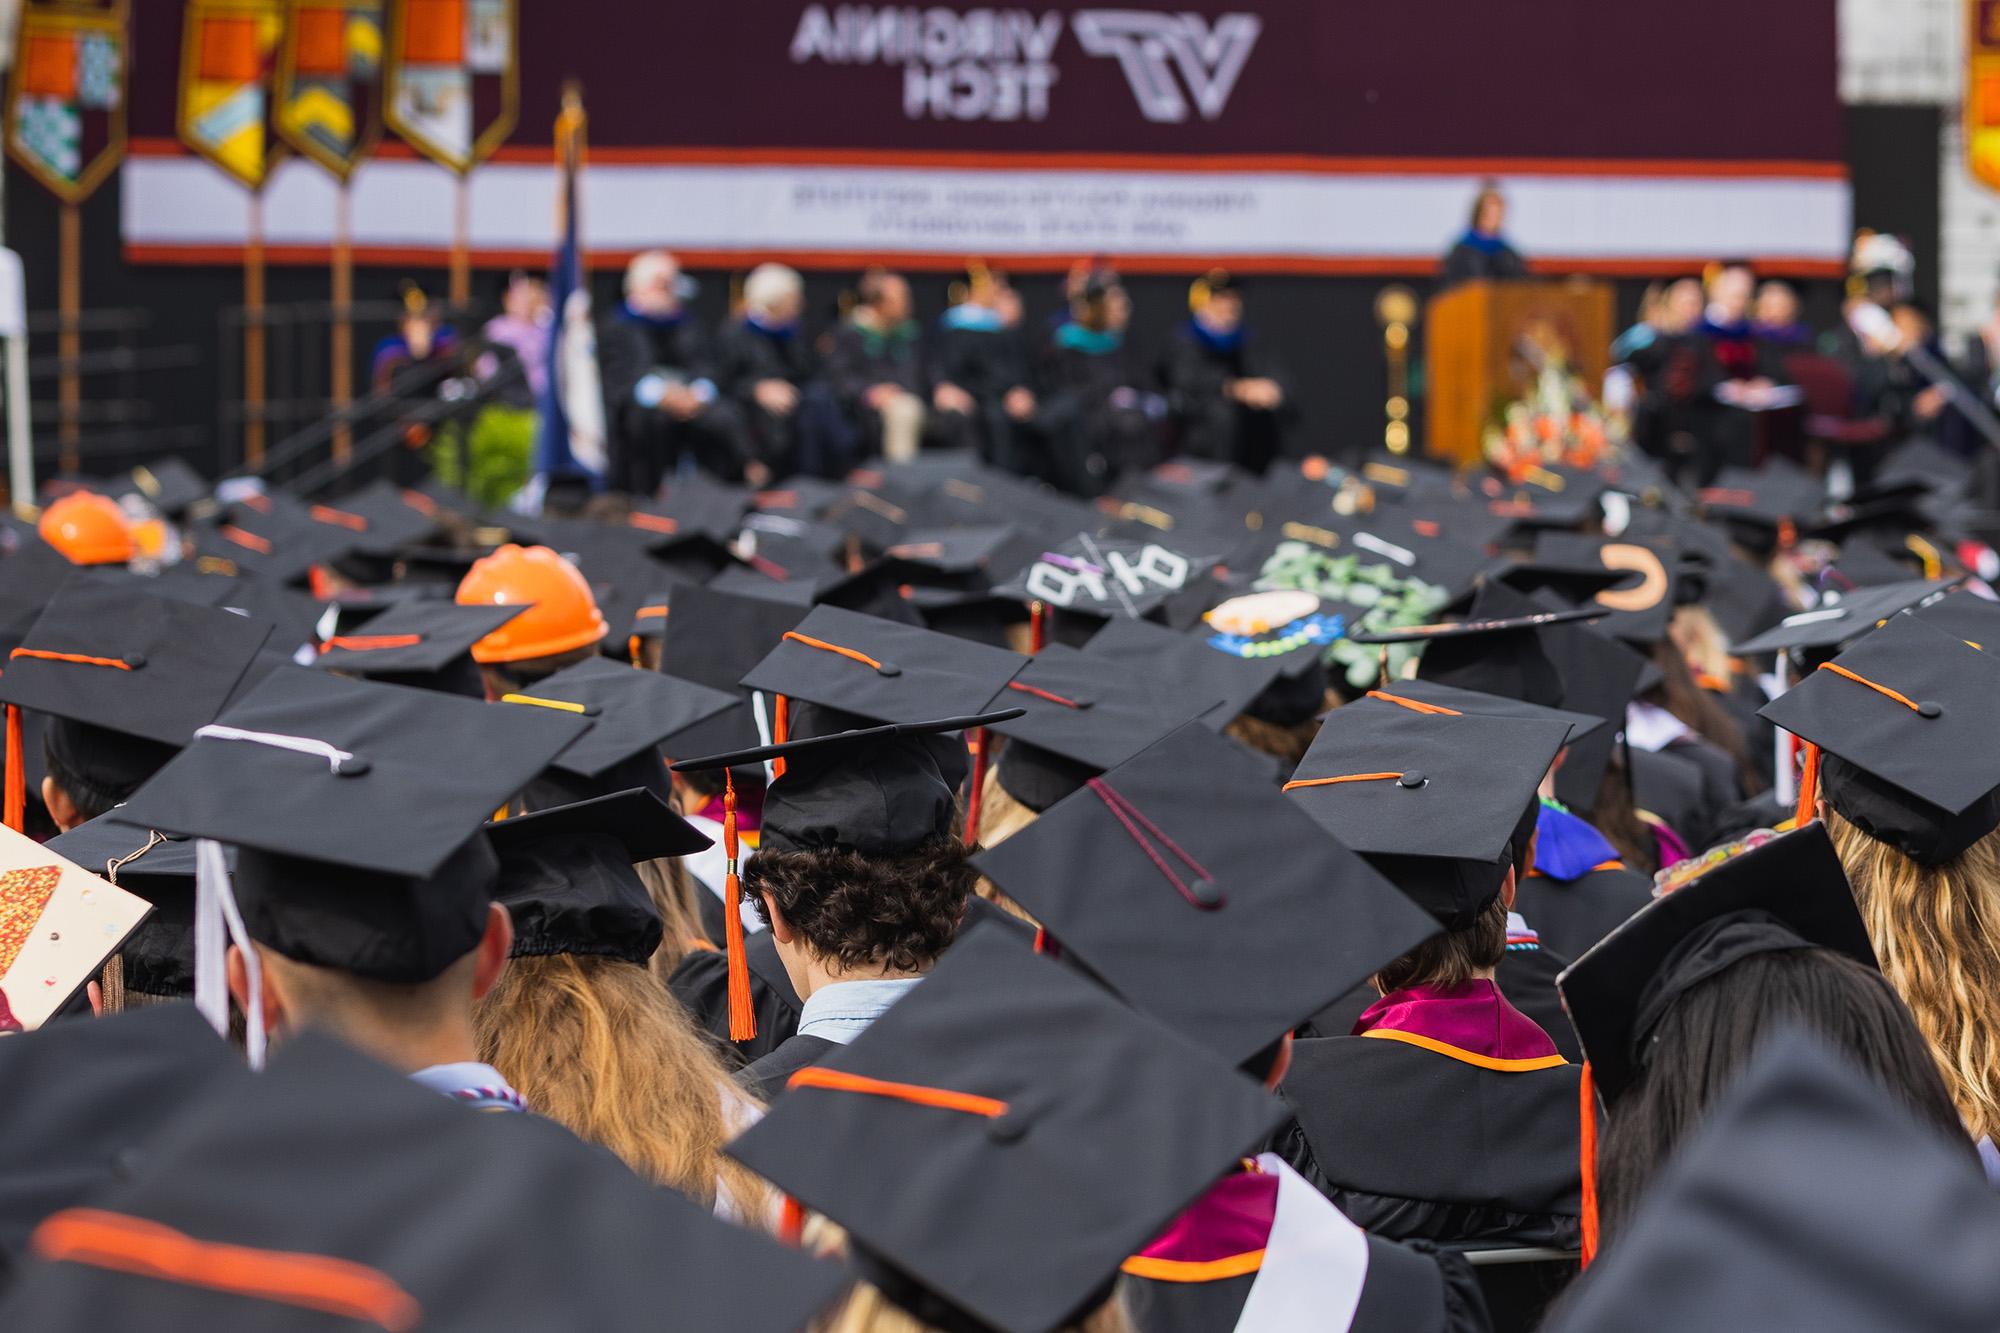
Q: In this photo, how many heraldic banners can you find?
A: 5